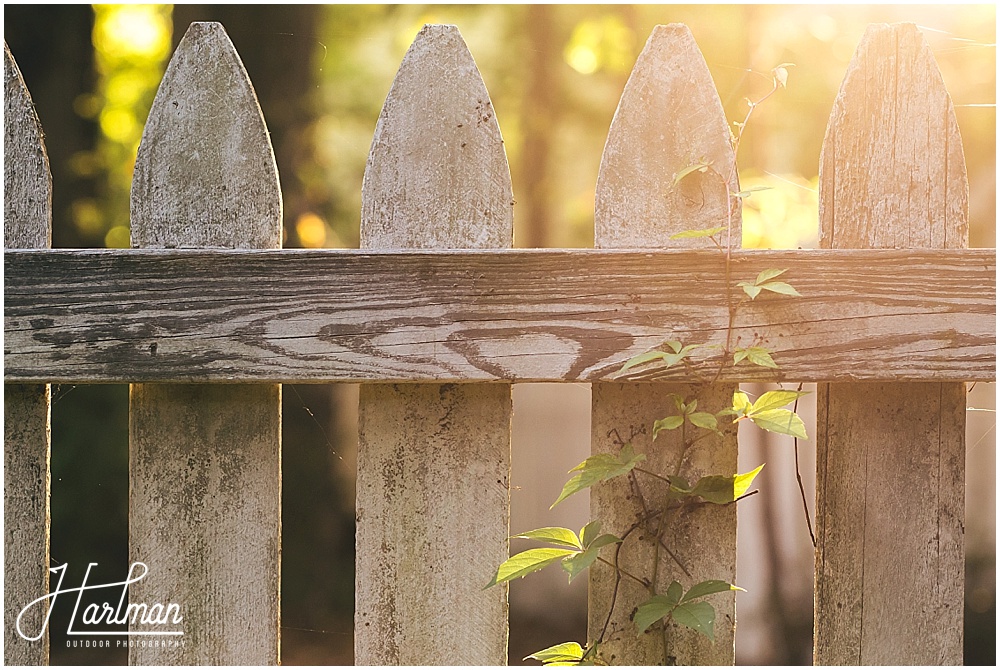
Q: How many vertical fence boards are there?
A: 5